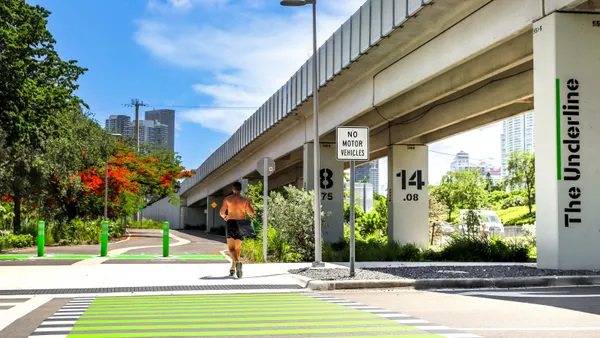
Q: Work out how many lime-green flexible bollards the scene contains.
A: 3